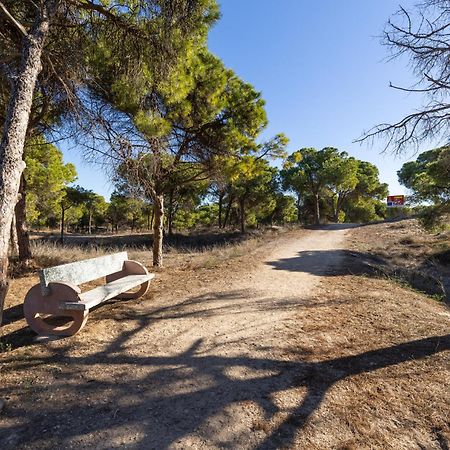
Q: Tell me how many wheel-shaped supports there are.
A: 2